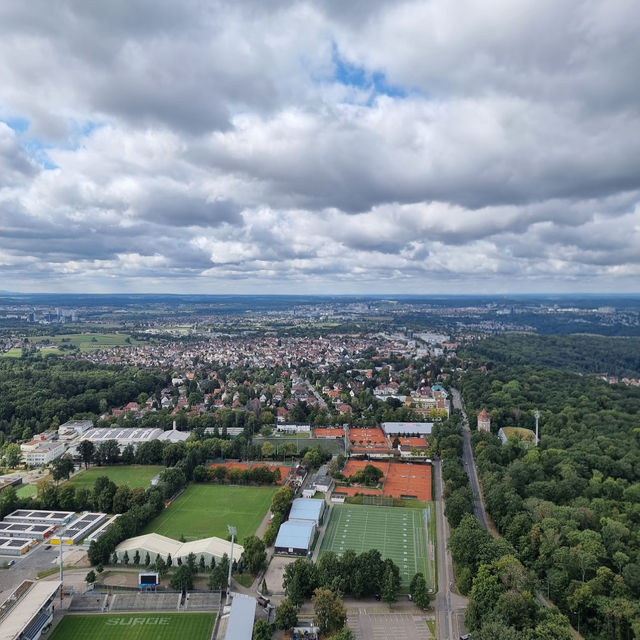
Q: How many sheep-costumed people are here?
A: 0